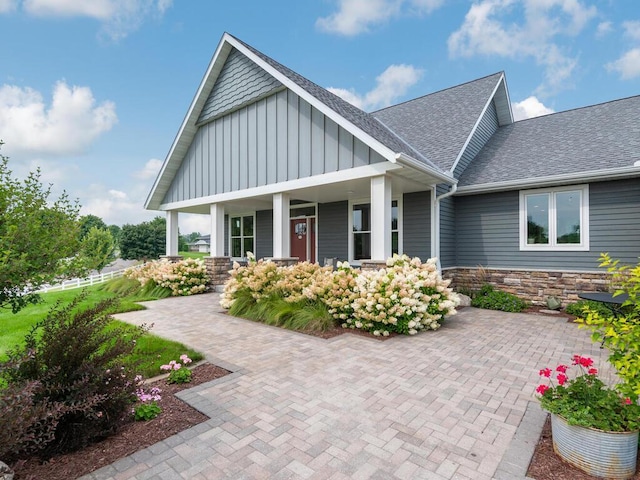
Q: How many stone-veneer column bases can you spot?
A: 4